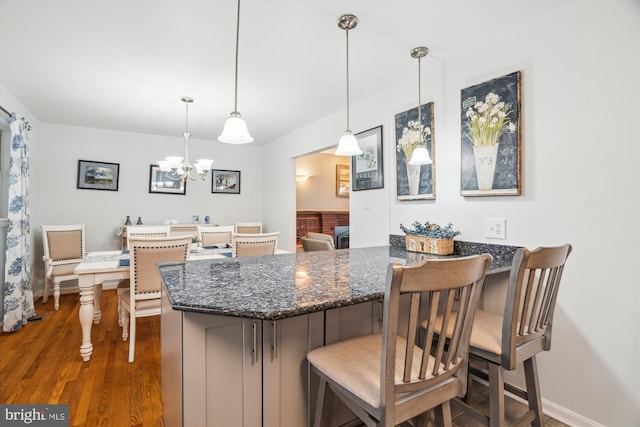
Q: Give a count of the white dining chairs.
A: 6